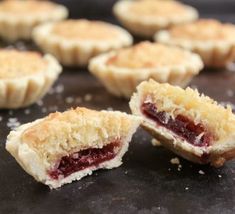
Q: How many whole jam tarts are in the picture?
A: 6